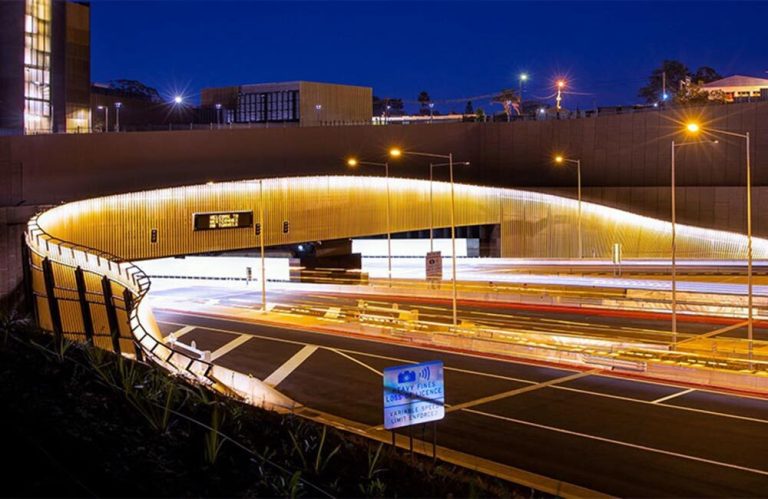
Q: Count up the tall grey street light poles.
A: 7